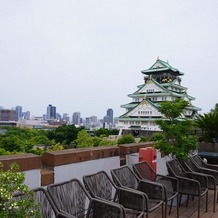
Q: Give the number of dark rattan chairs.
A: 8